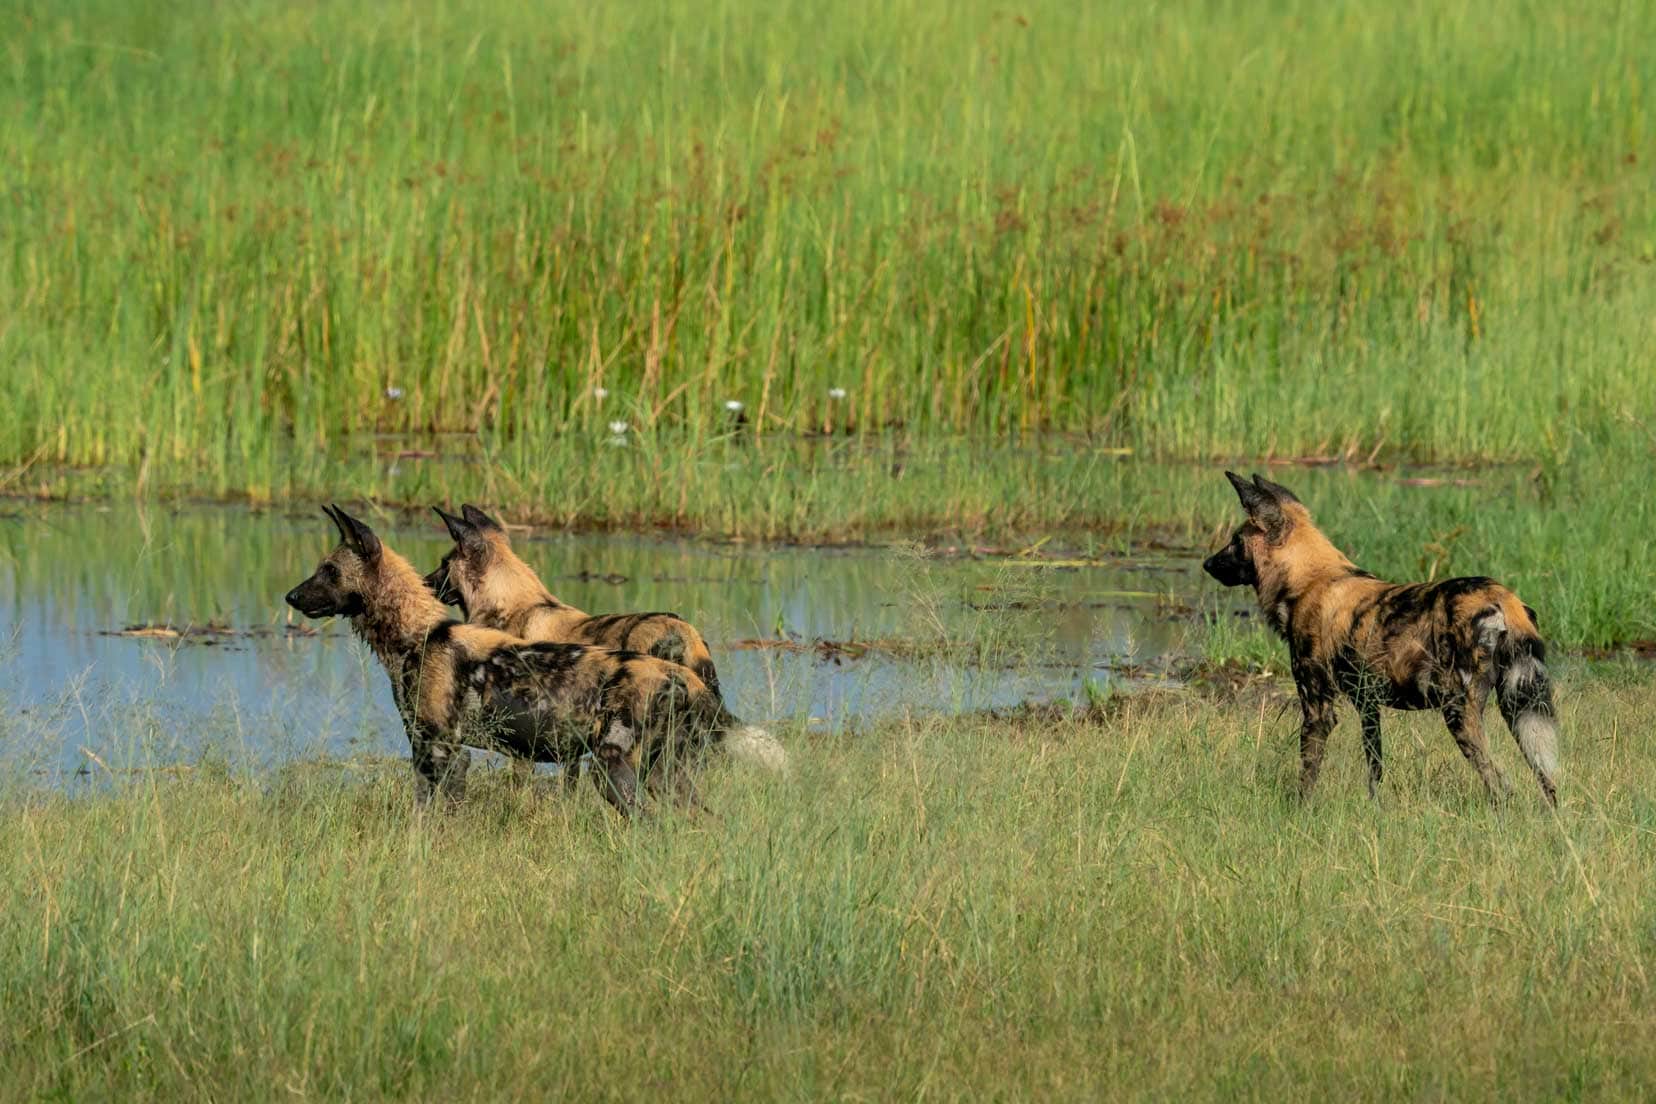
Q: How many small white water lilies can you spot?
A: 5